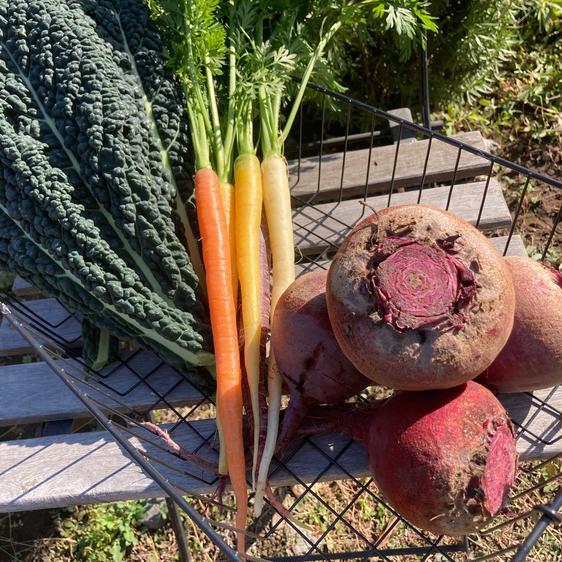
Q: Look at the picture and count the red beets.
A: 4